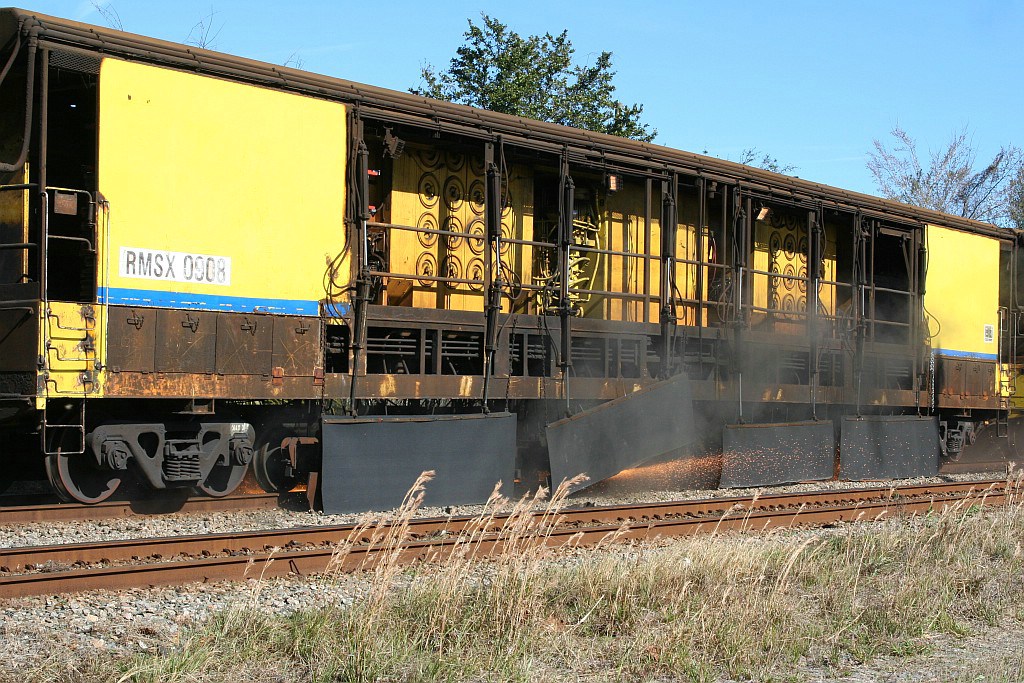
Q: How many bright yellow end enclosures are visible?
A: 2